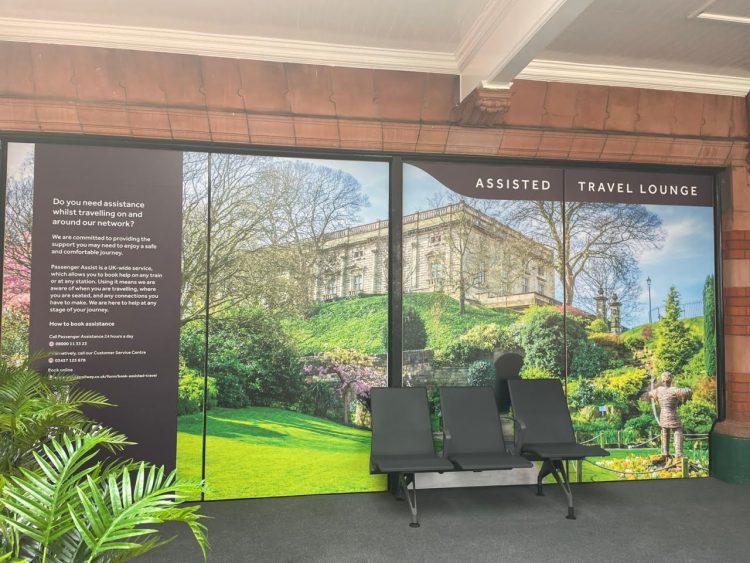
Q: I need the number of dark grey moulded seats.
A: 3